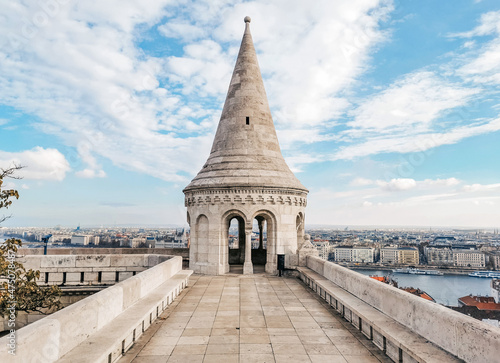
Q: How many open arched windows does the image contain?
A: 2